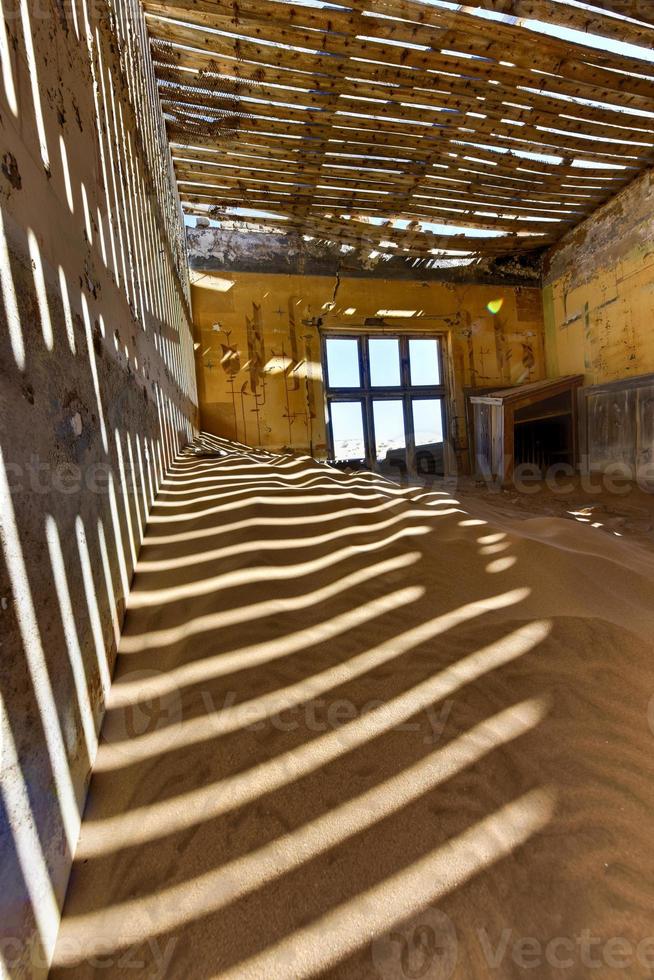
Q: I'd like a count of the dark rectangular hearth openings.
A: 1